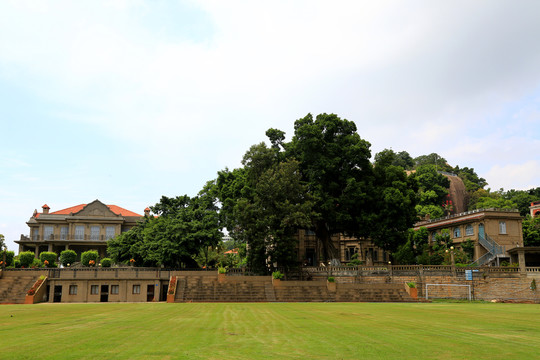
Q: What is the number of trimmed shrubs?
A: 6